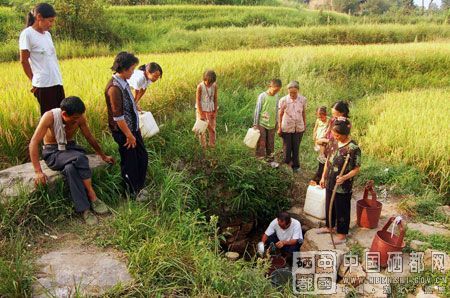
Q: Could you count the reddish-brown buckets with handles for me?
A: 2